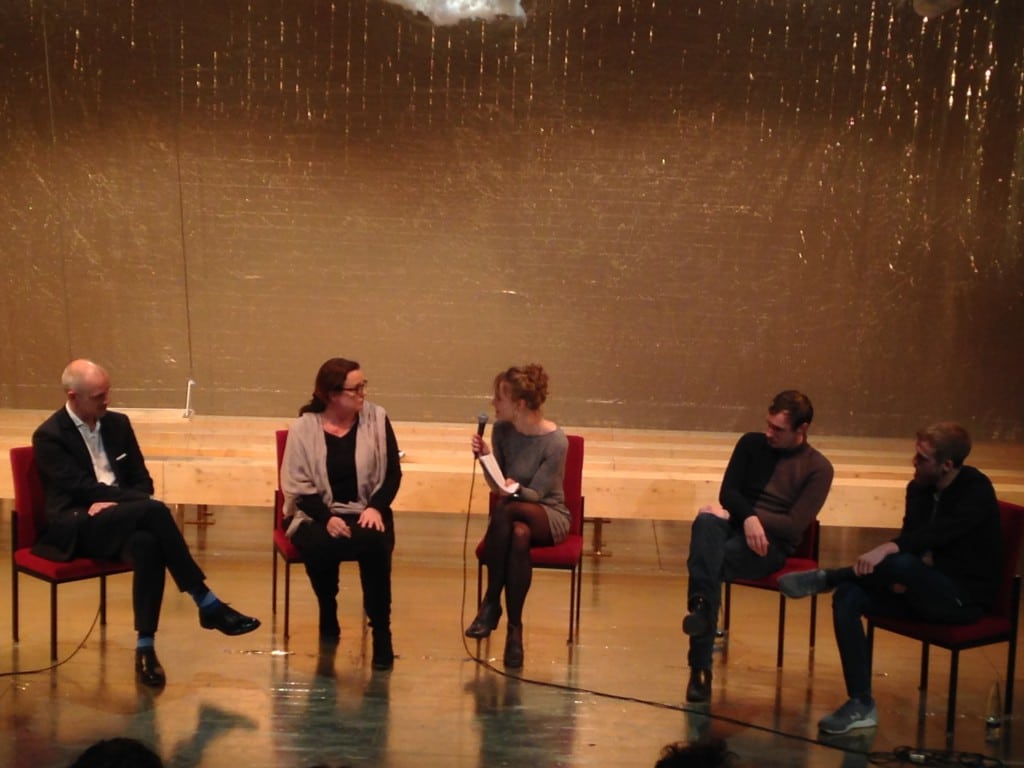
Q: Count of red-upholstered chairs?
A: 5